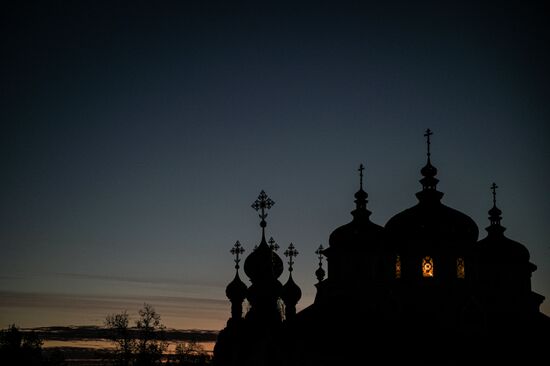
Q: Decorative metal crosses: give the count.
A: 8